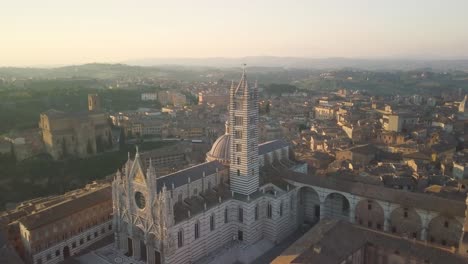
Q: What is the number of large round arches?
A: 5